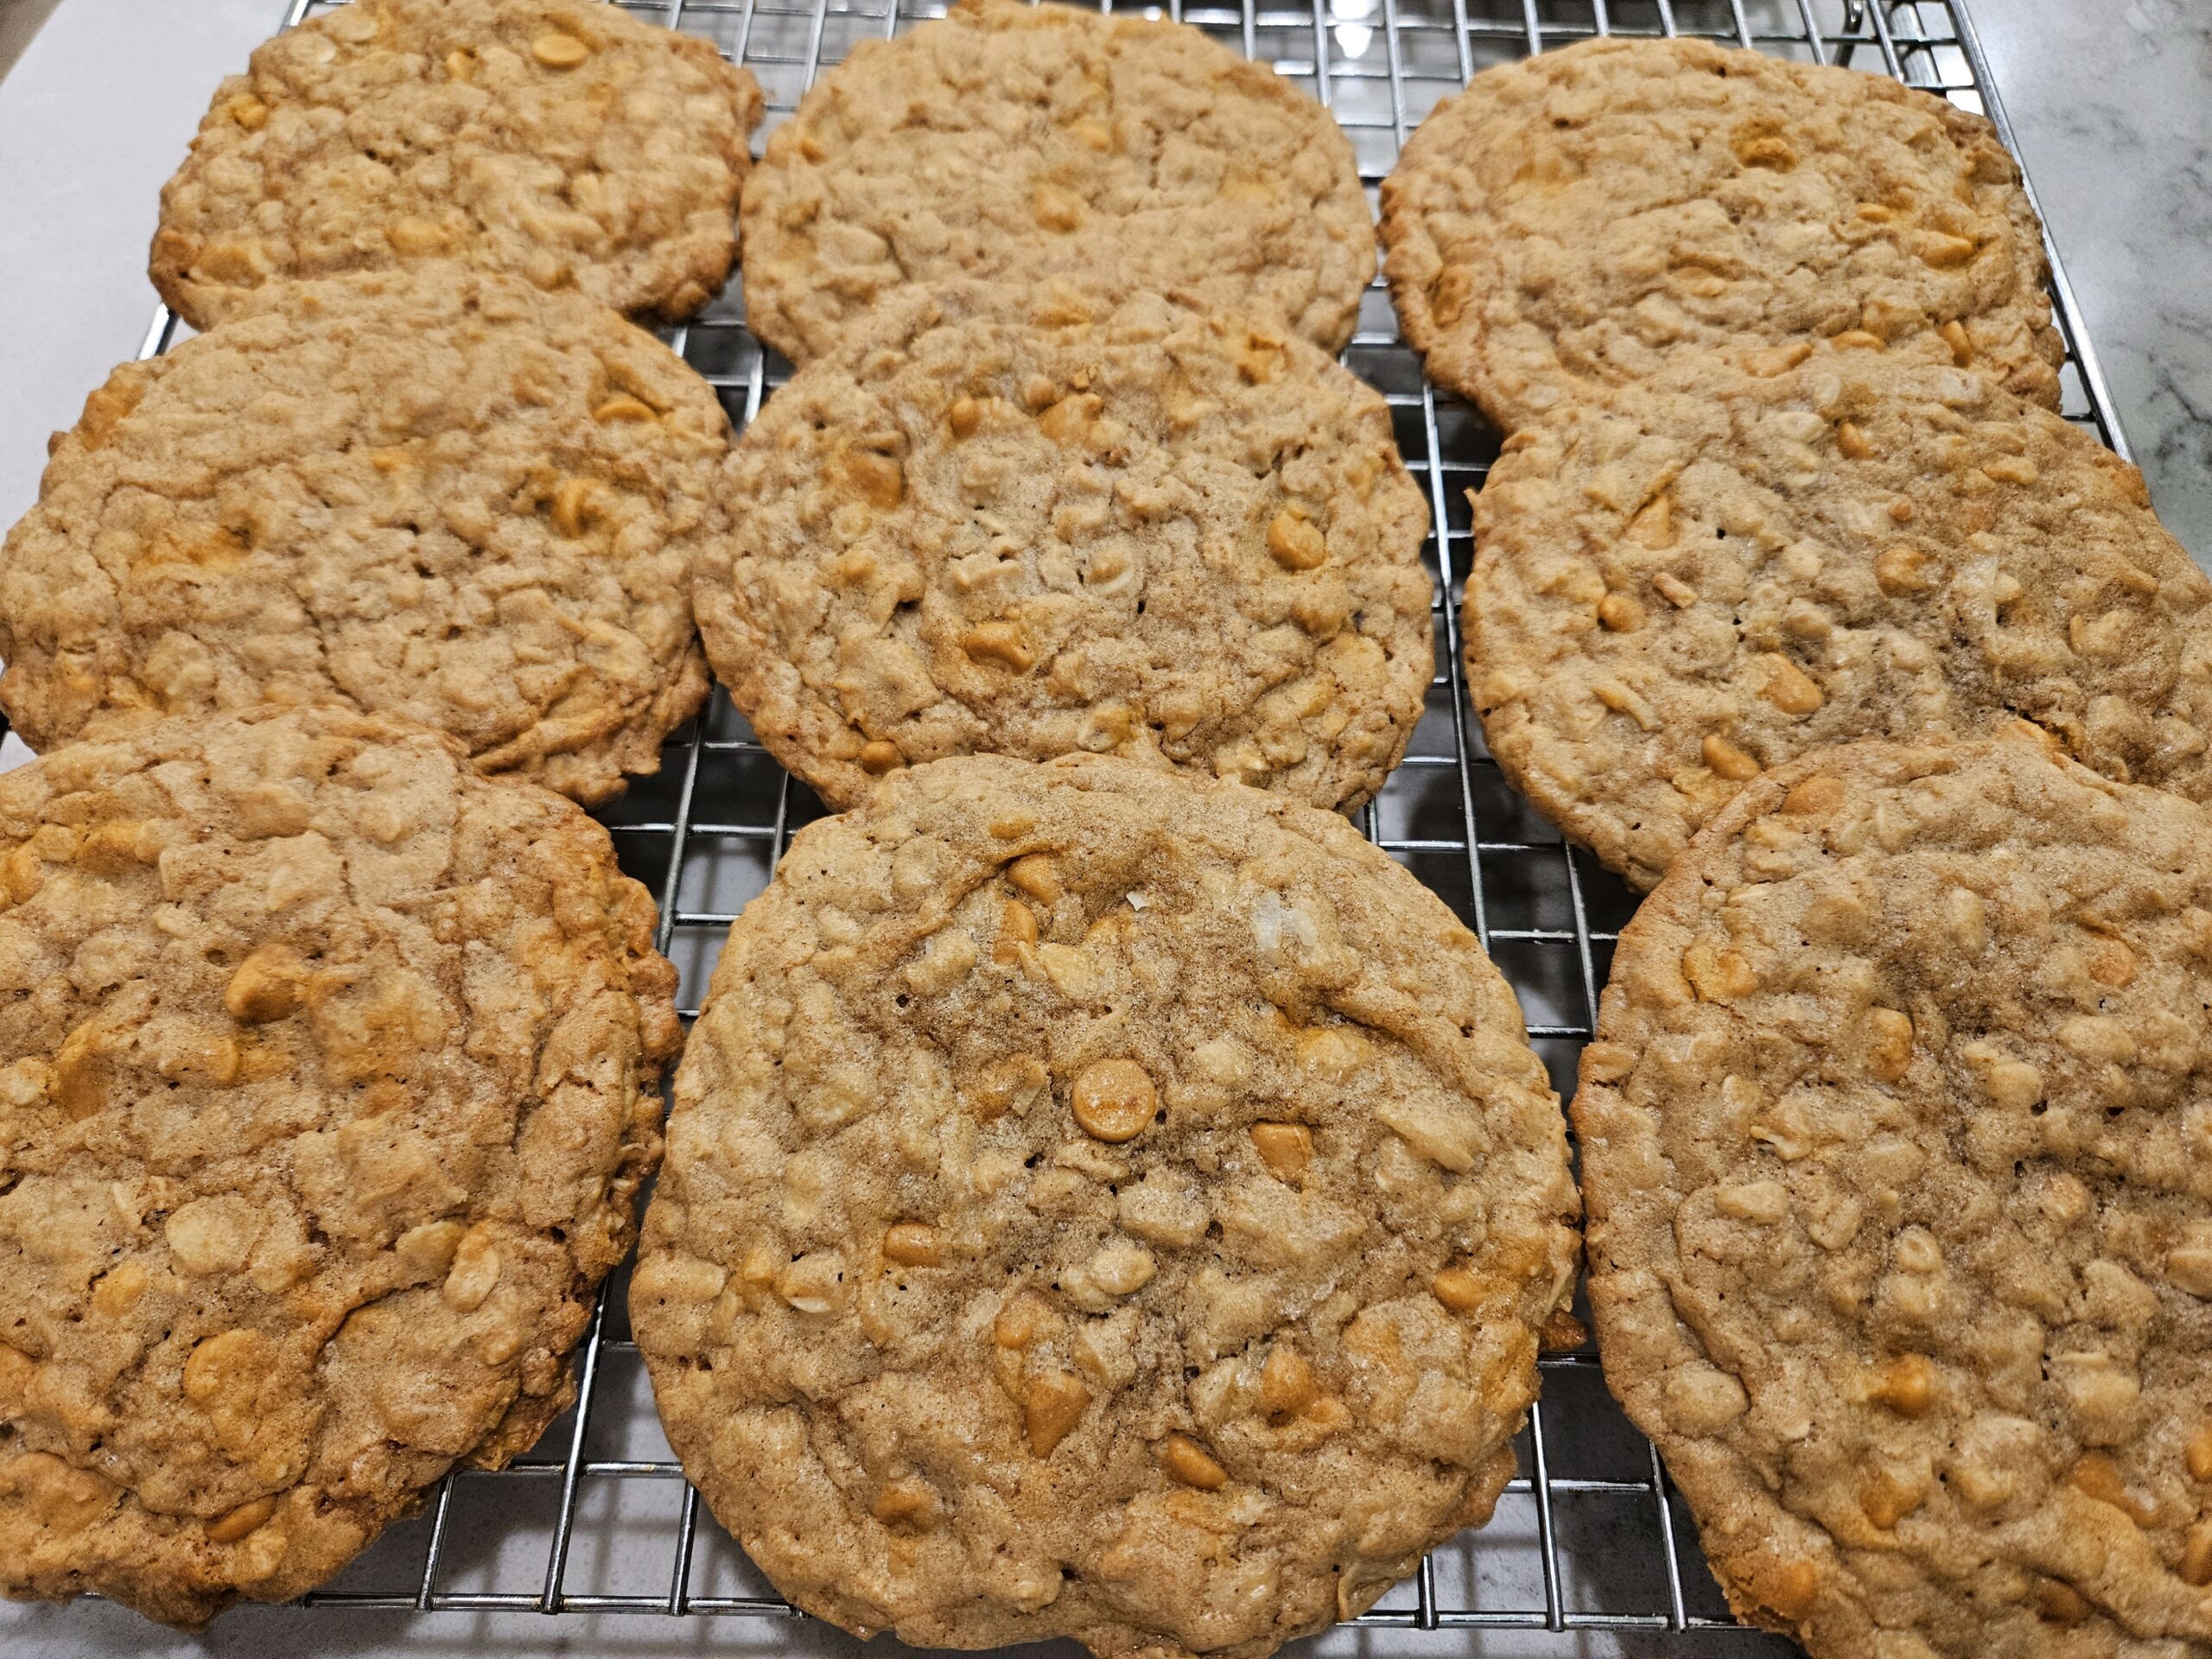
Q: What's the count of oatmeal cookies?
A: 9